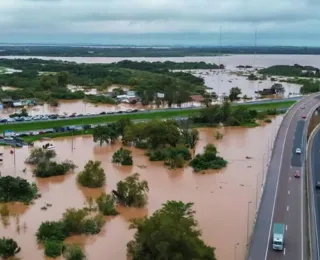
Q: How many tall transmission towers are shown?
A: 2